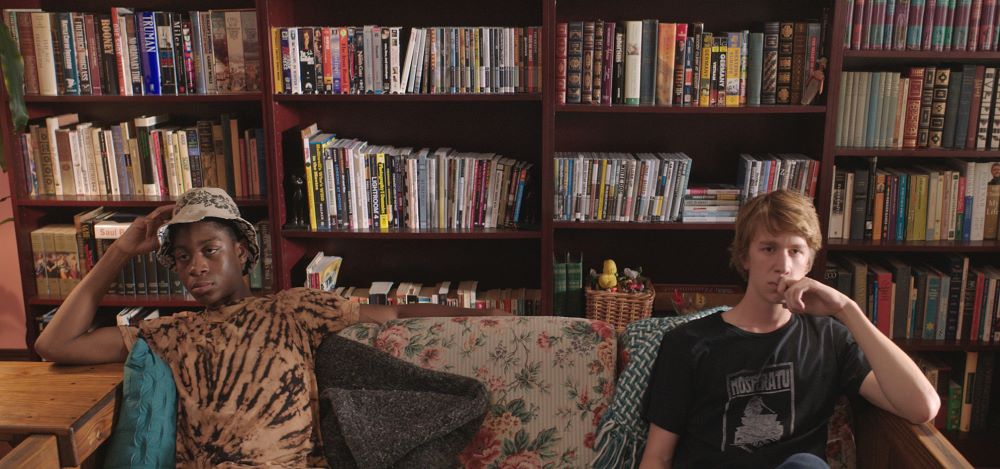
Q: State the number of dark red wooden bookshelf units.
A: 4